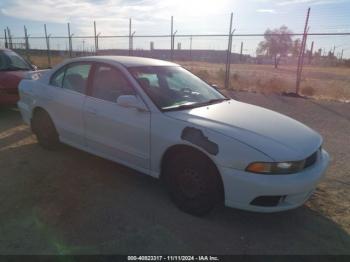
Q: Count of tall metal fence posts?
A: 10